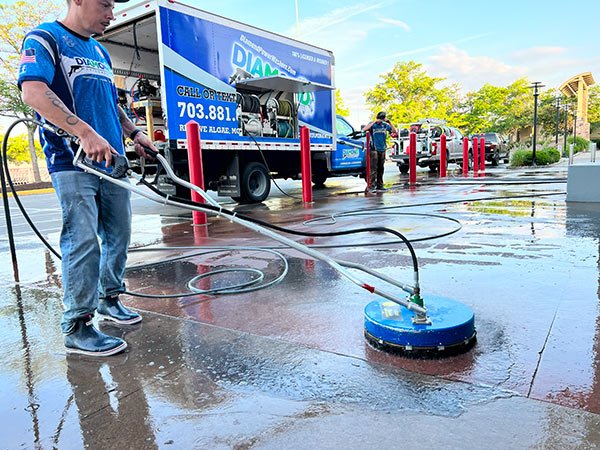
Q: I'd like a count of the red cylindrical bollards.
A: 8